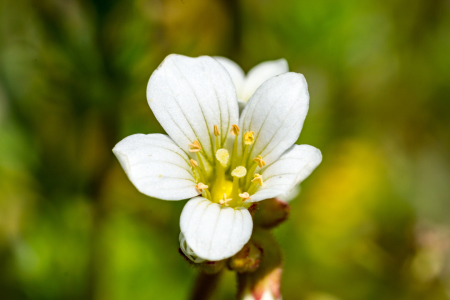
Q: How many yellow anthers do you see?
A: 10